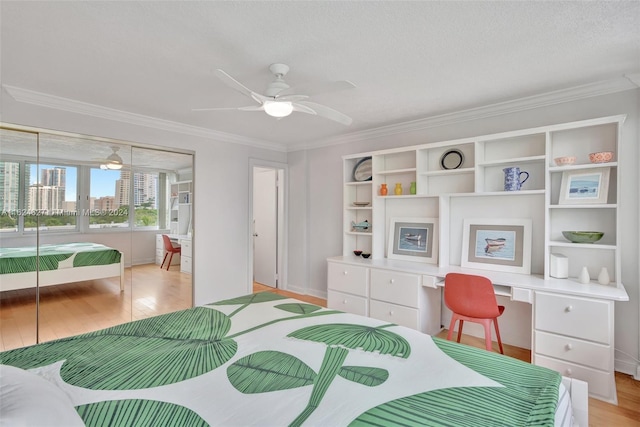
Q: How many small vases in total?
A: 5